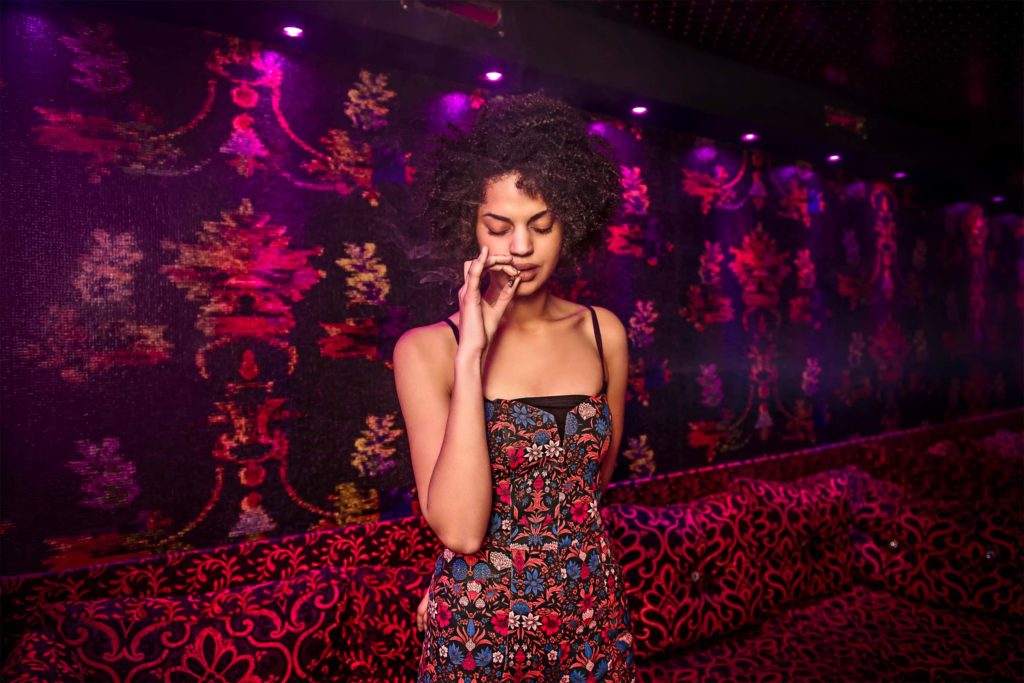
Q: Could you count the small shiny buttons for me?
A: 3